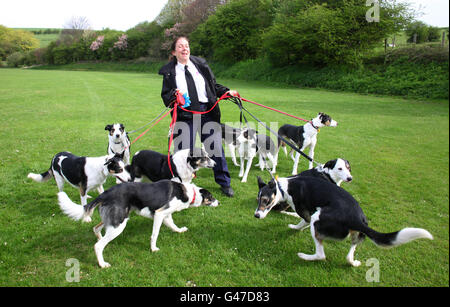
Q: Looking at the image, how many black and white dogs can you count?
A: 9